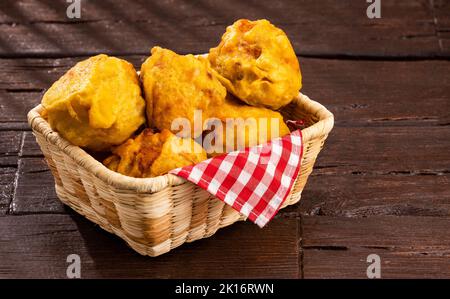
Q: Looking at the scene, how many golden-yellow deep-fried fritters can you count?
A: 5